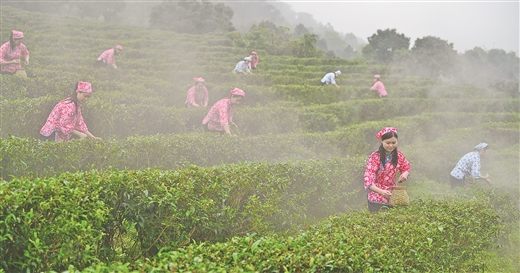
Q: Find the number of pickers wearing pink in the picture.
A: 8